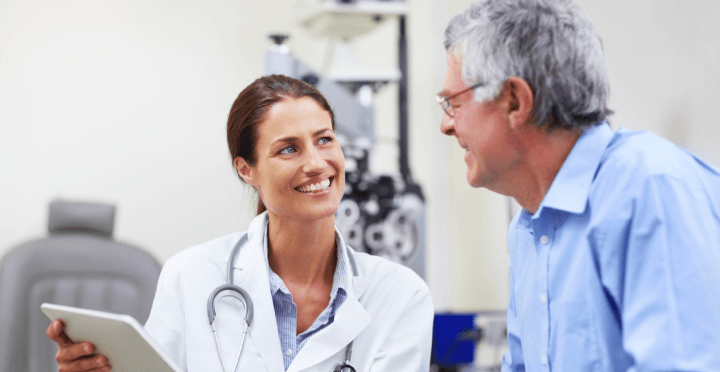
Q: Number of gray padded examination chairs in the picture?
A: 1